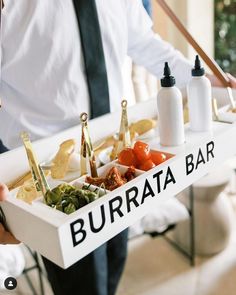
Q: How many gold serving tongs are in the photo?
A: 3